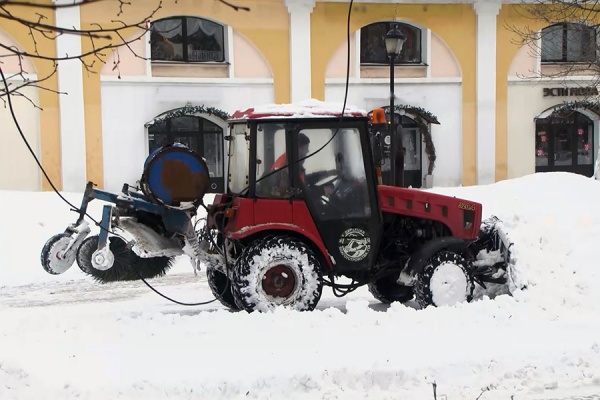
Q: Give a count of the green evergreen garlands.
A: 3